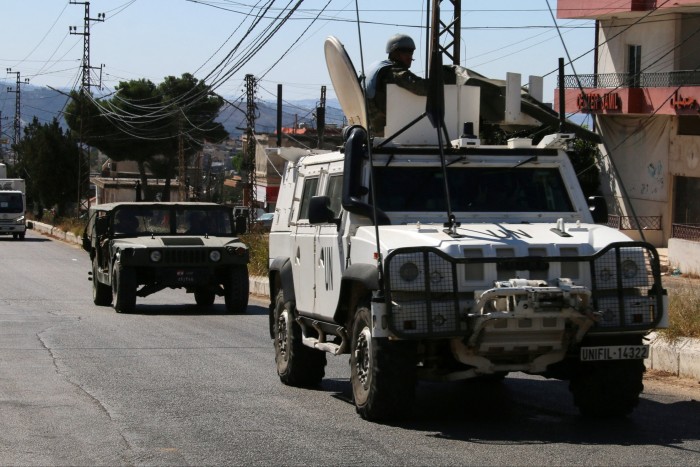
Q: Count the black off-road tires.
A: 7